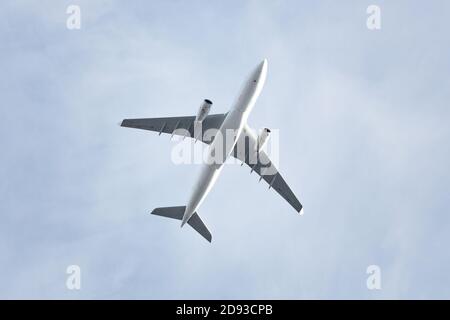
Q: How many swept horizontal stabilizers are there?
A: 2